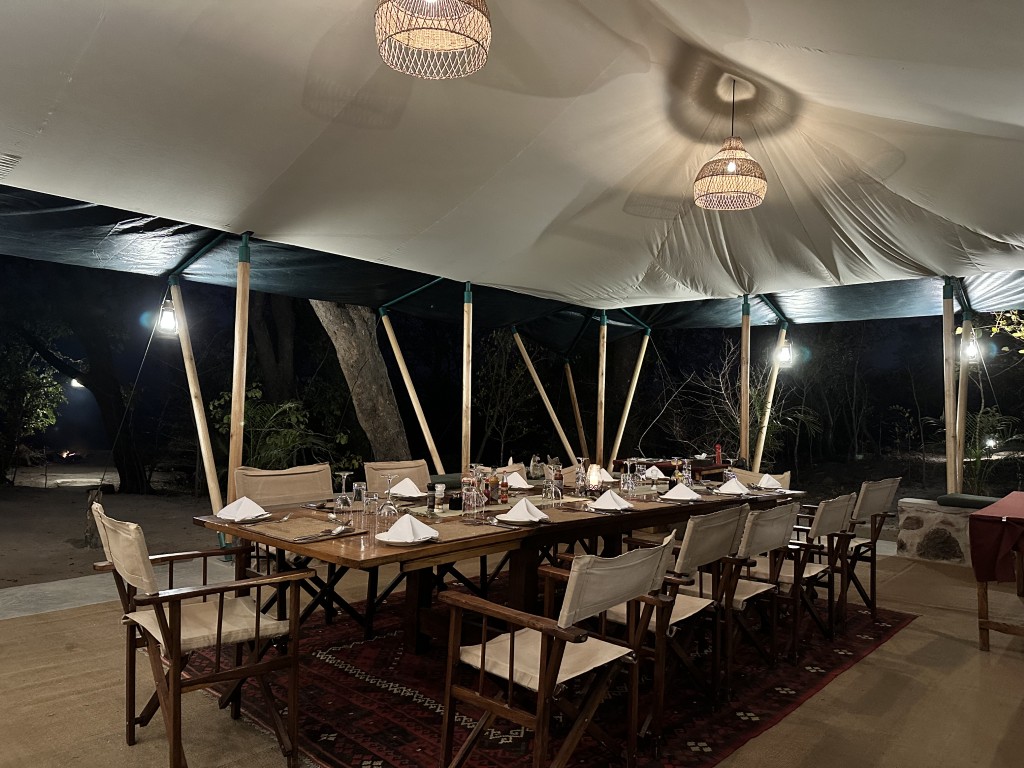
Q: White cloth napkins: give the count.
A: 11